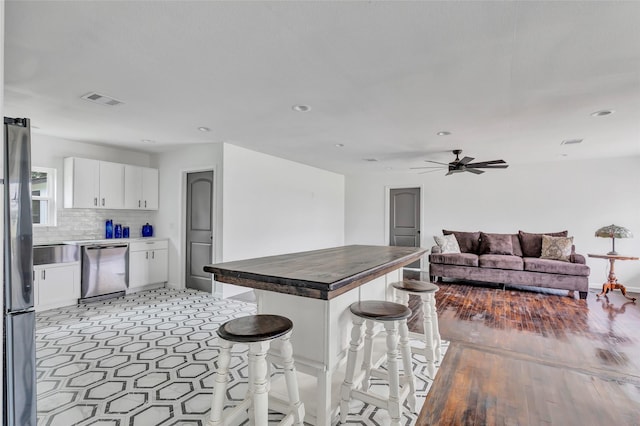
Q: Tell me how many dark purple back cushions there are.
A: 3